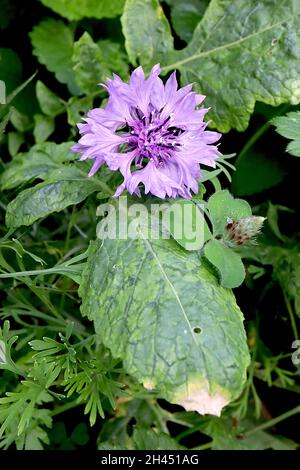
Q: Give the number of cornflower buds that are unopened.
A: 1